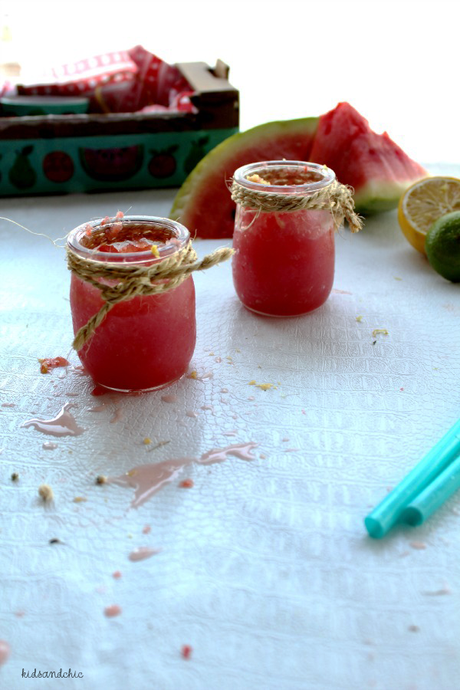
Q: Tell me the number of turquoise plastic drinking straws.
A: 2